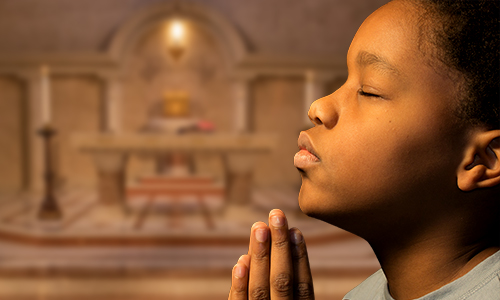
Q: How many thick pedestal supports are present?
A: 2